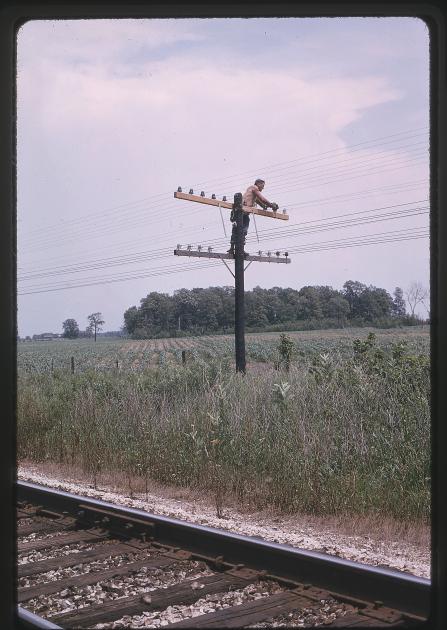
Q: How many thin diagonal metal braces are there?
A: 4